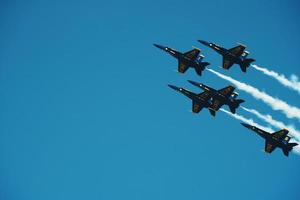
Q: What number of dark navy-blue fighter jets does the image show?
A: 5